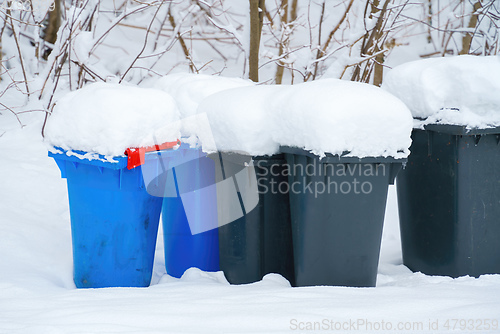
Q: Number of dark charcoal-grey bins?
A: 3